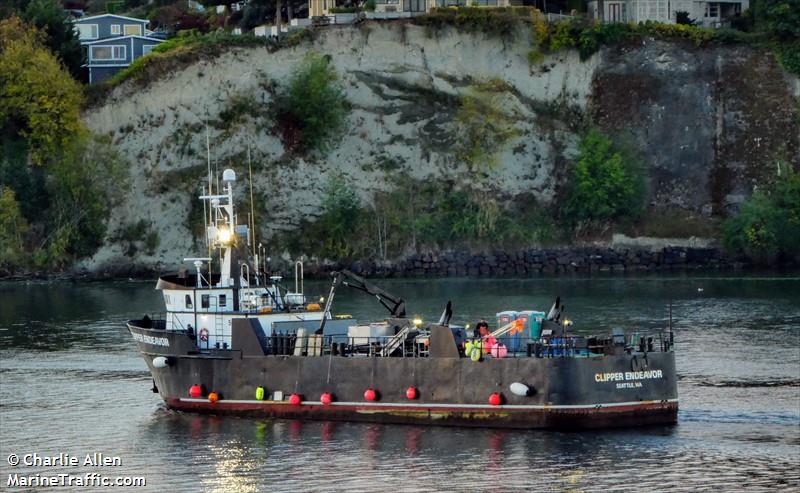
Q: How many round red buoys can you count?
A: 6